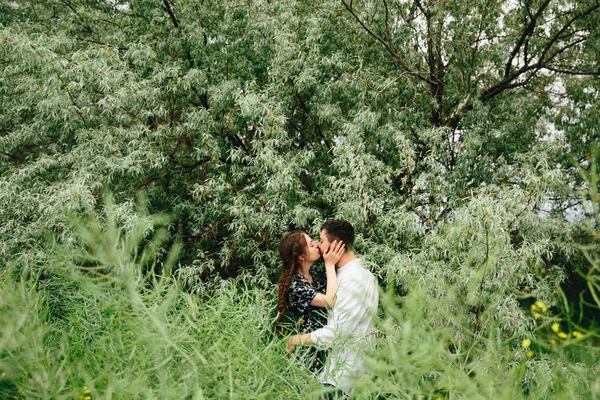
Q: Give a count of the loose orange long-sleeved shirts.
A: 0